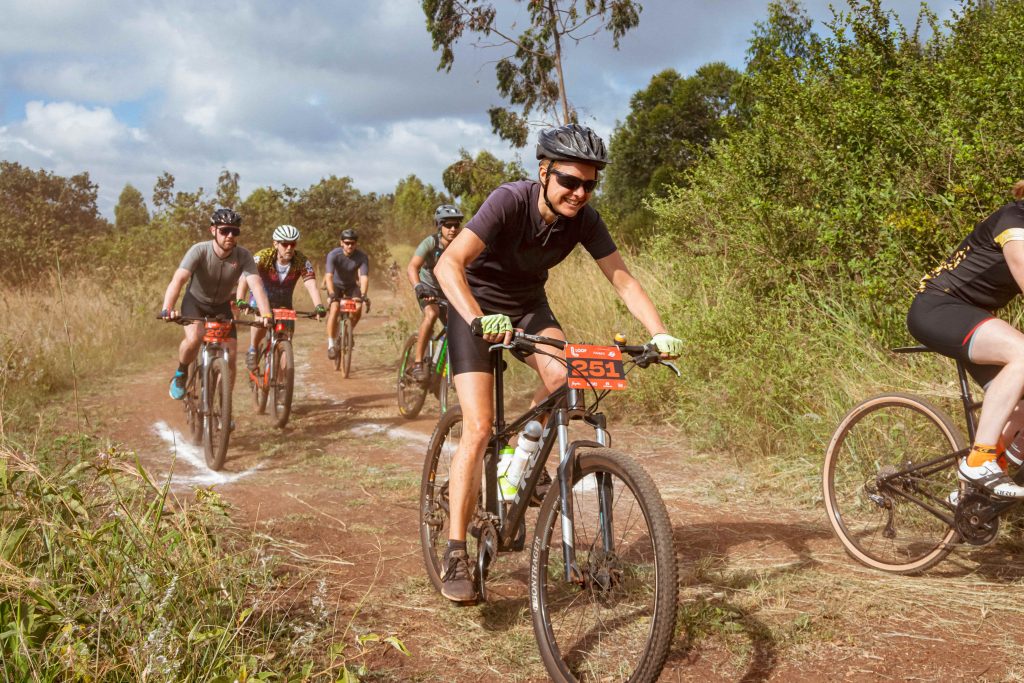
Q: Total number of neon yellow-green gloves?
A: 2